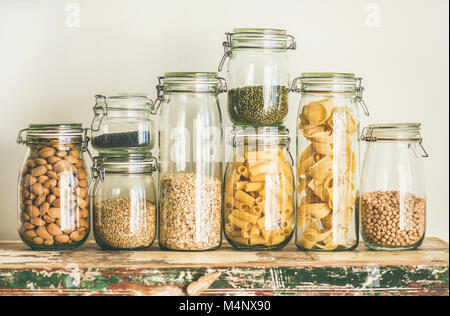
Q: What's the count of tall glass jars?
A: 2